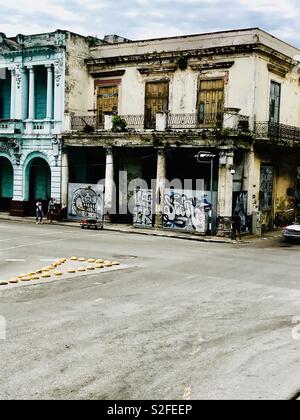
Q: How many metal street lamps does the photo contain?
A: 1